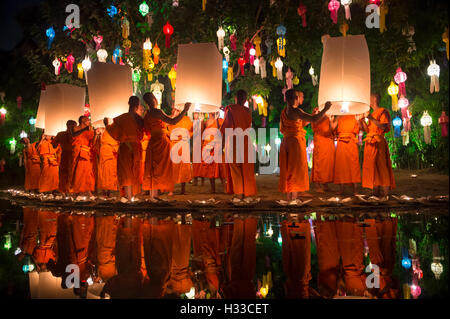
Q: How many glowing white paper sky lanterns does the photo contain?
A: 5